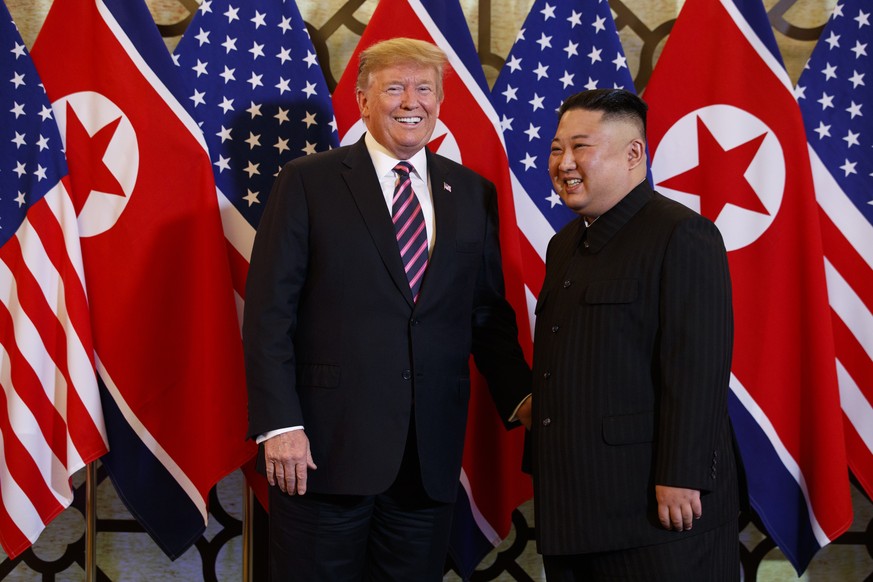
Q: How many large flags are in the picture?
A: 7